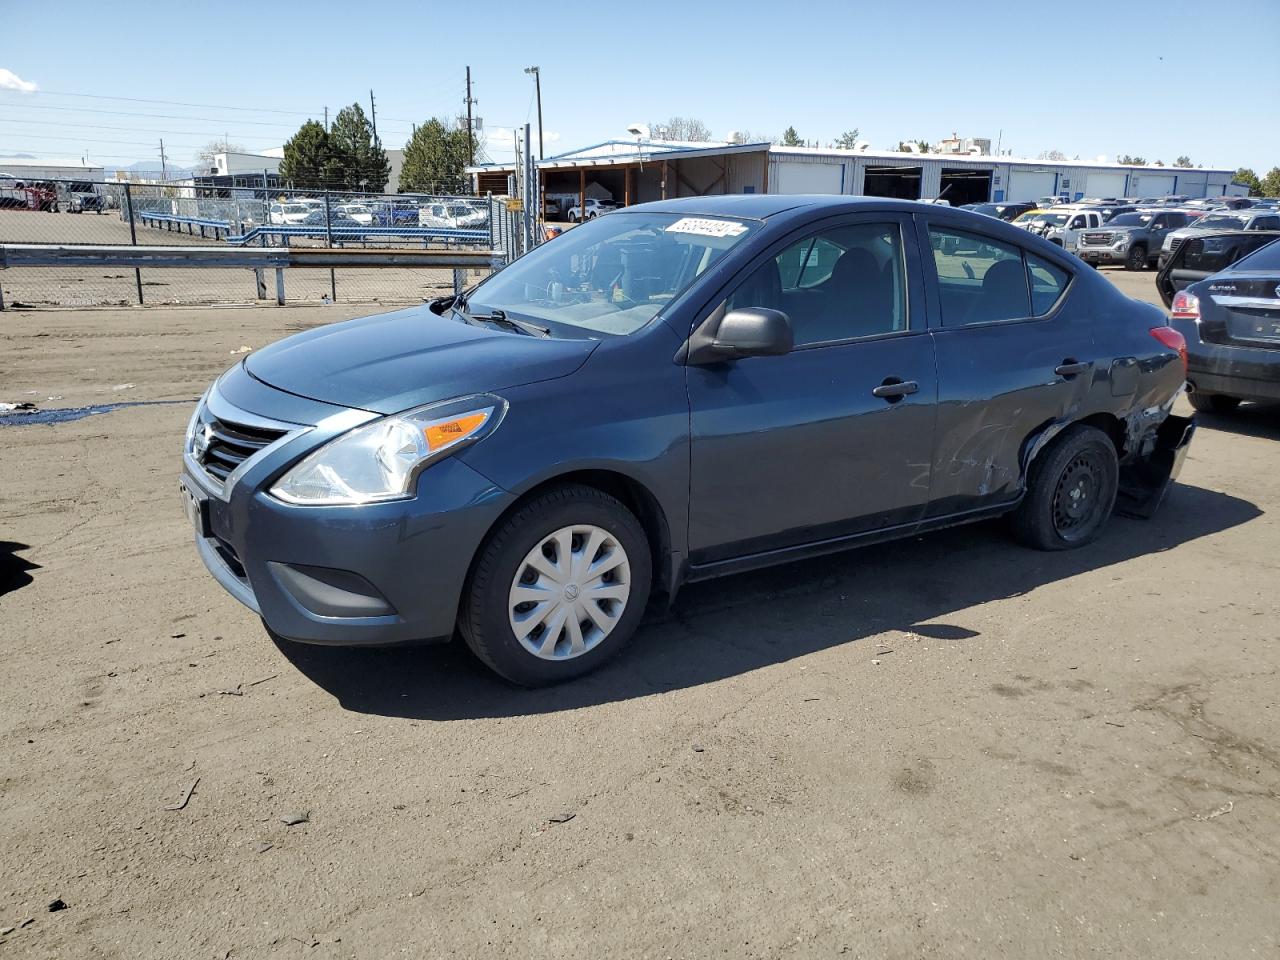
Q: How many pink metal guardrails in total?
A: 0